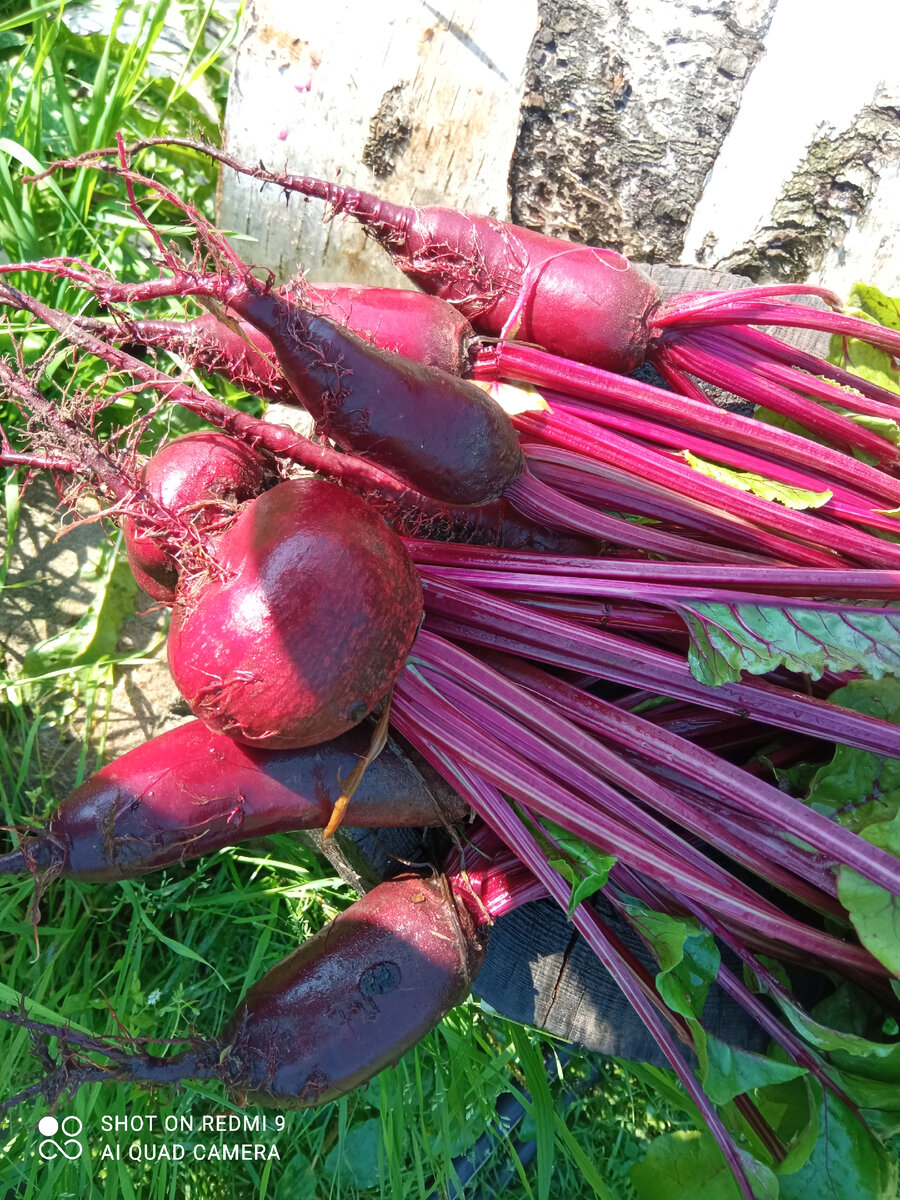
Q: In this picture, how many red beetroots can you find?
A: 8